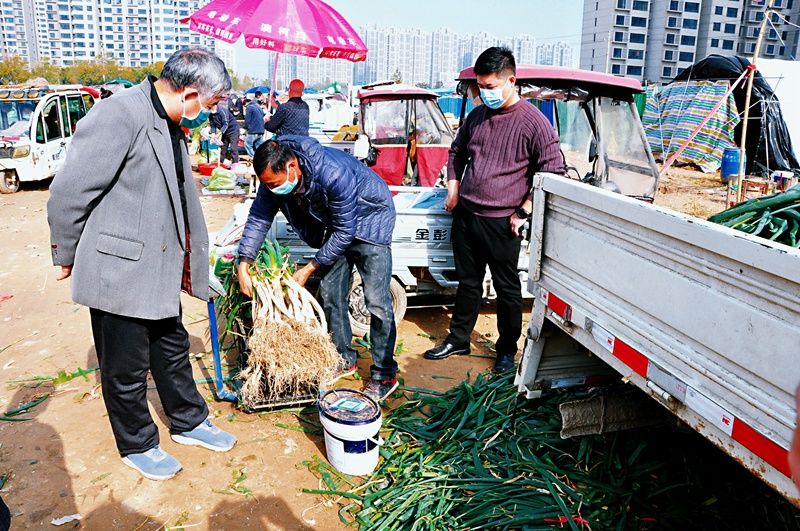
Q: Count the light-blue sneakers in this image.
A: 2